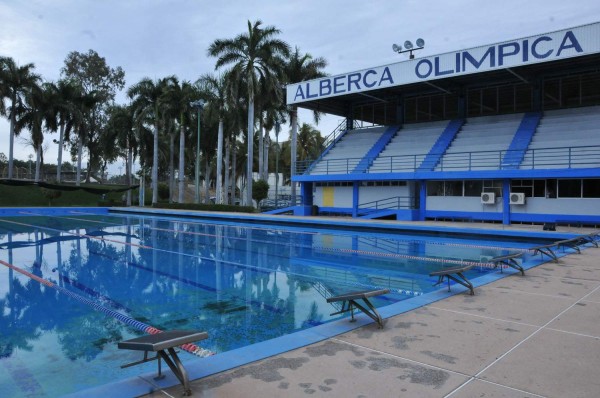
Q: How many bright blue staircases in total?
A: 3